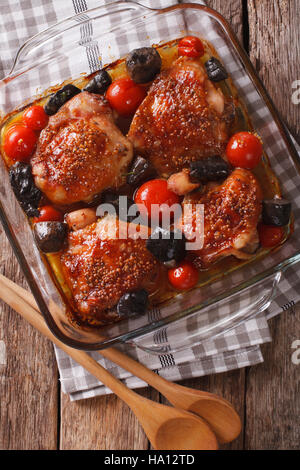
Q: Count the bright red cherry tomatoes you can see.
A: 9